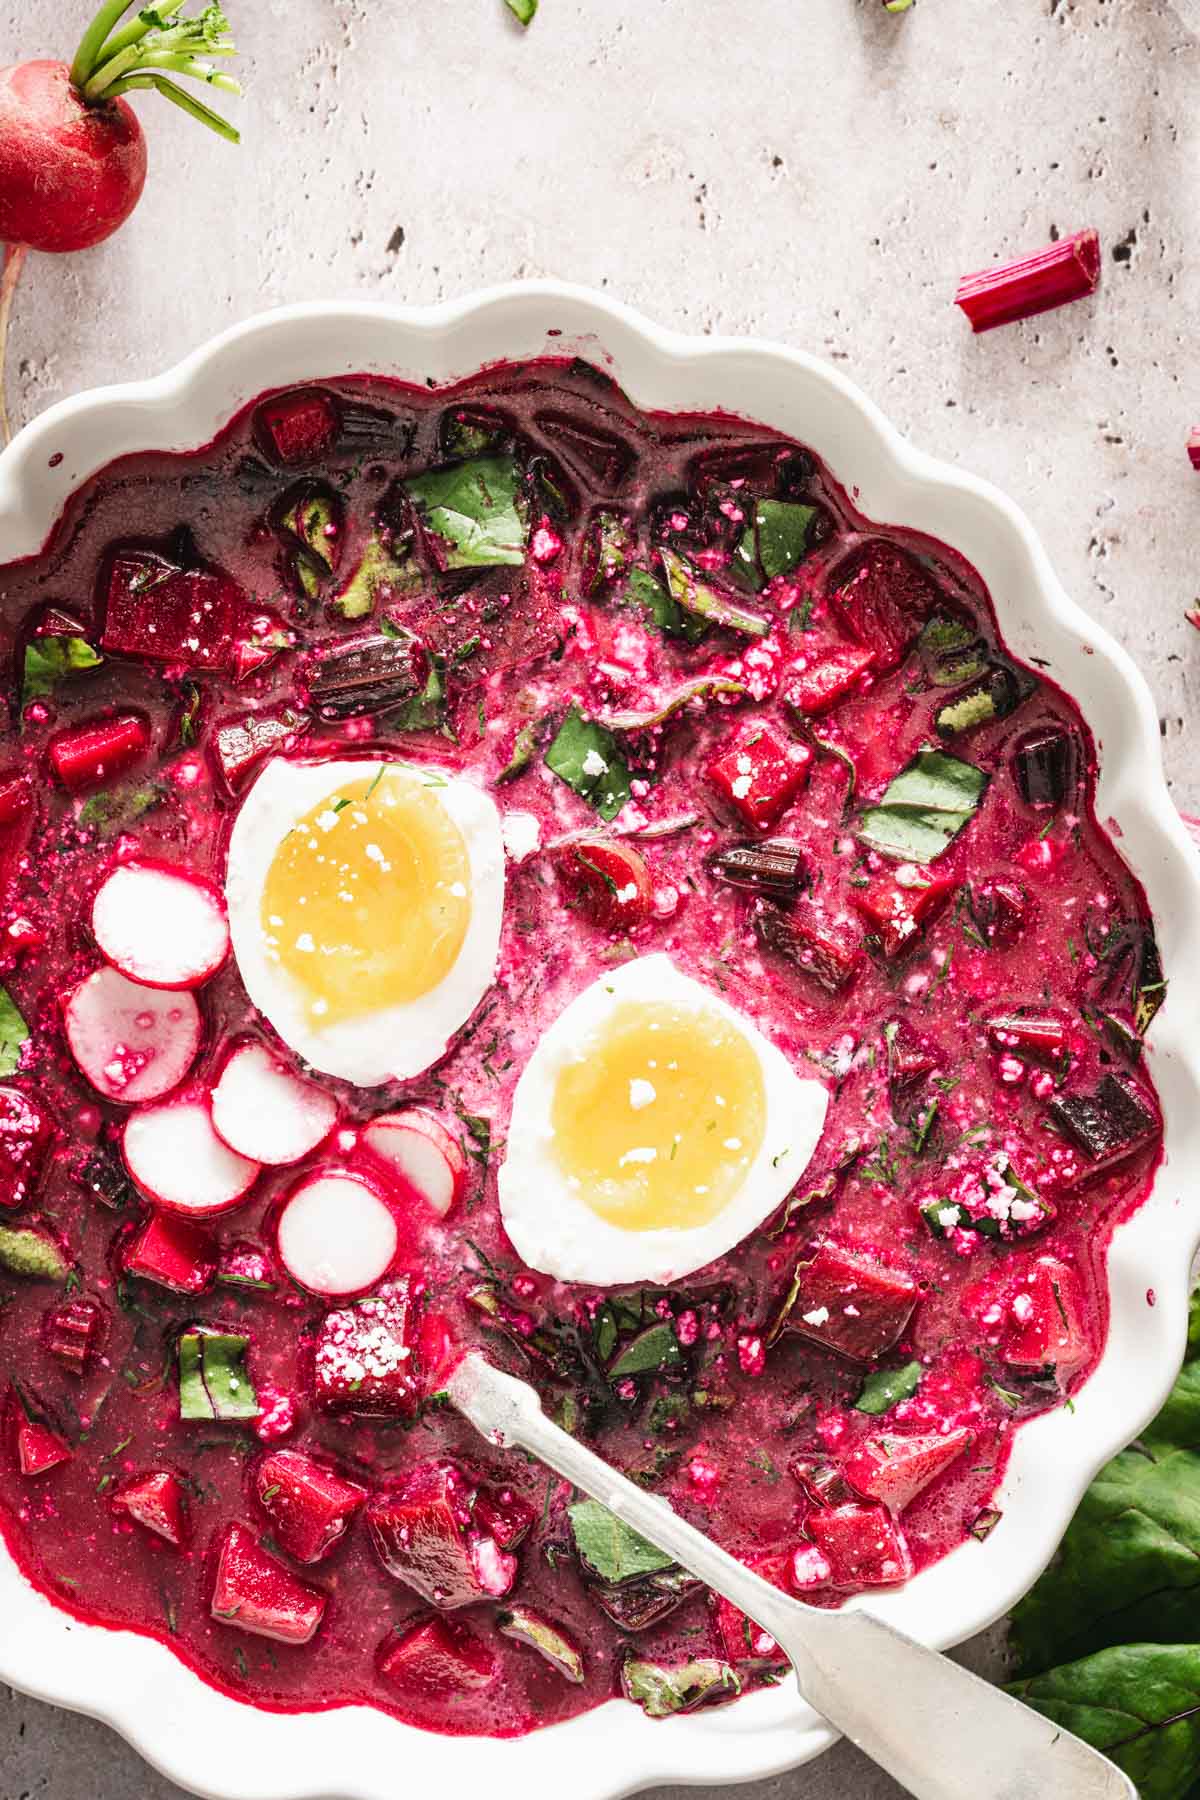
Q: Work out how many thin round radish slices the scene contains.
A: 6